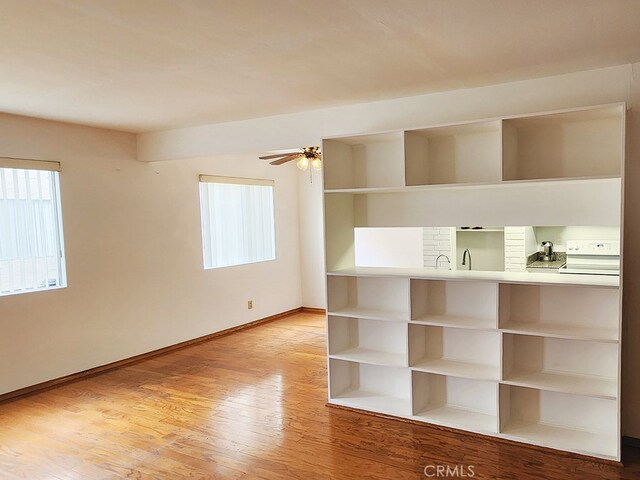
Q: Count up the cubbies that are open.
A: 12